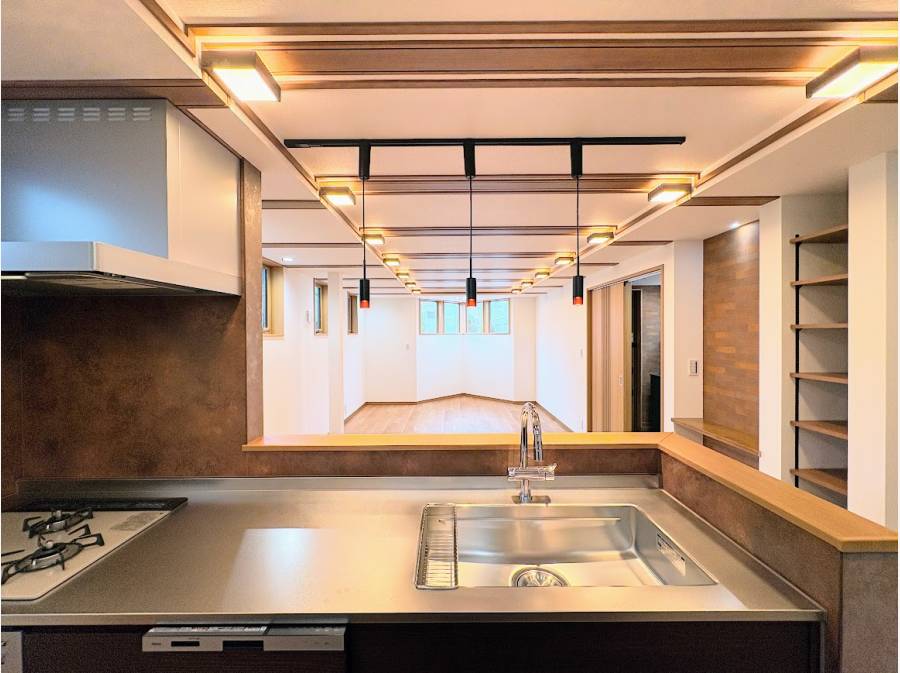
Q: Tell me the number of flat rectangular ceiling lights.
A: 14